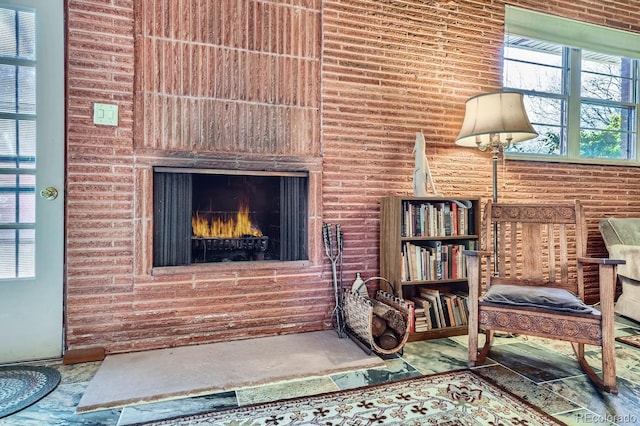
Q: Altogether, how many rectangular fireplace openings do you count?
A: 1